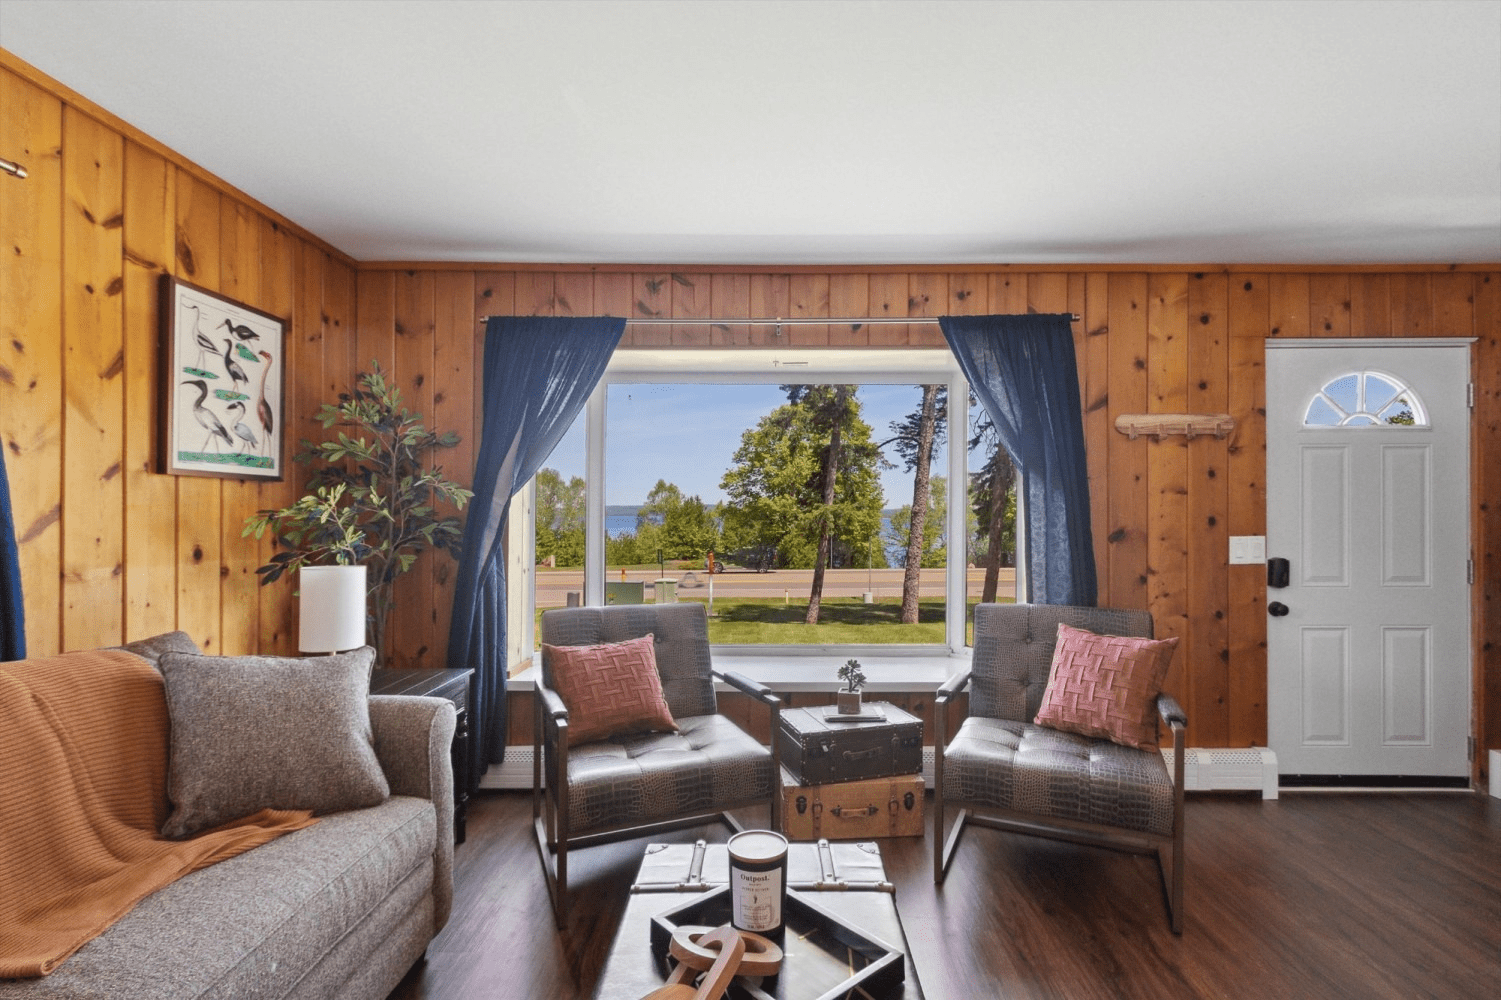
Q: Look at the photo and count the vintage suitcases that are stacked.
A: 2